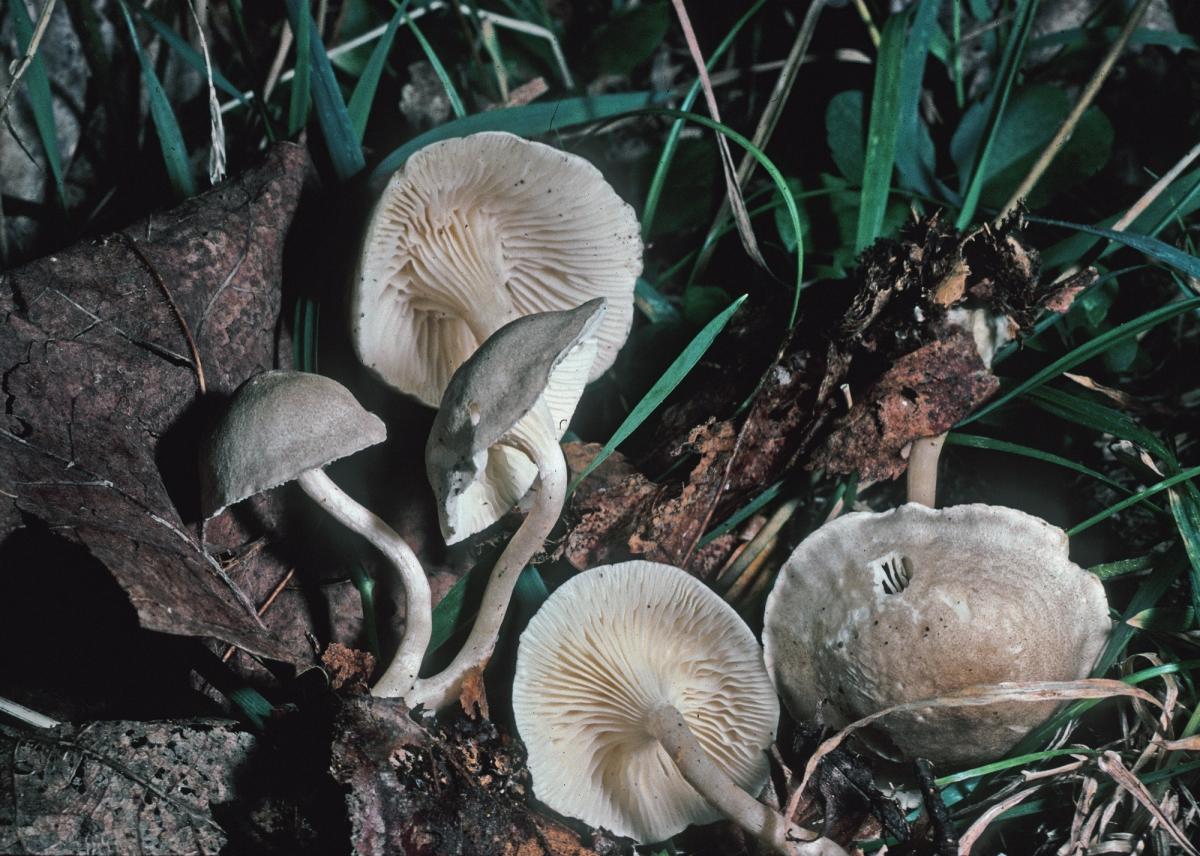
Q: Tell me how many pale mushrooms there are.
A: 5